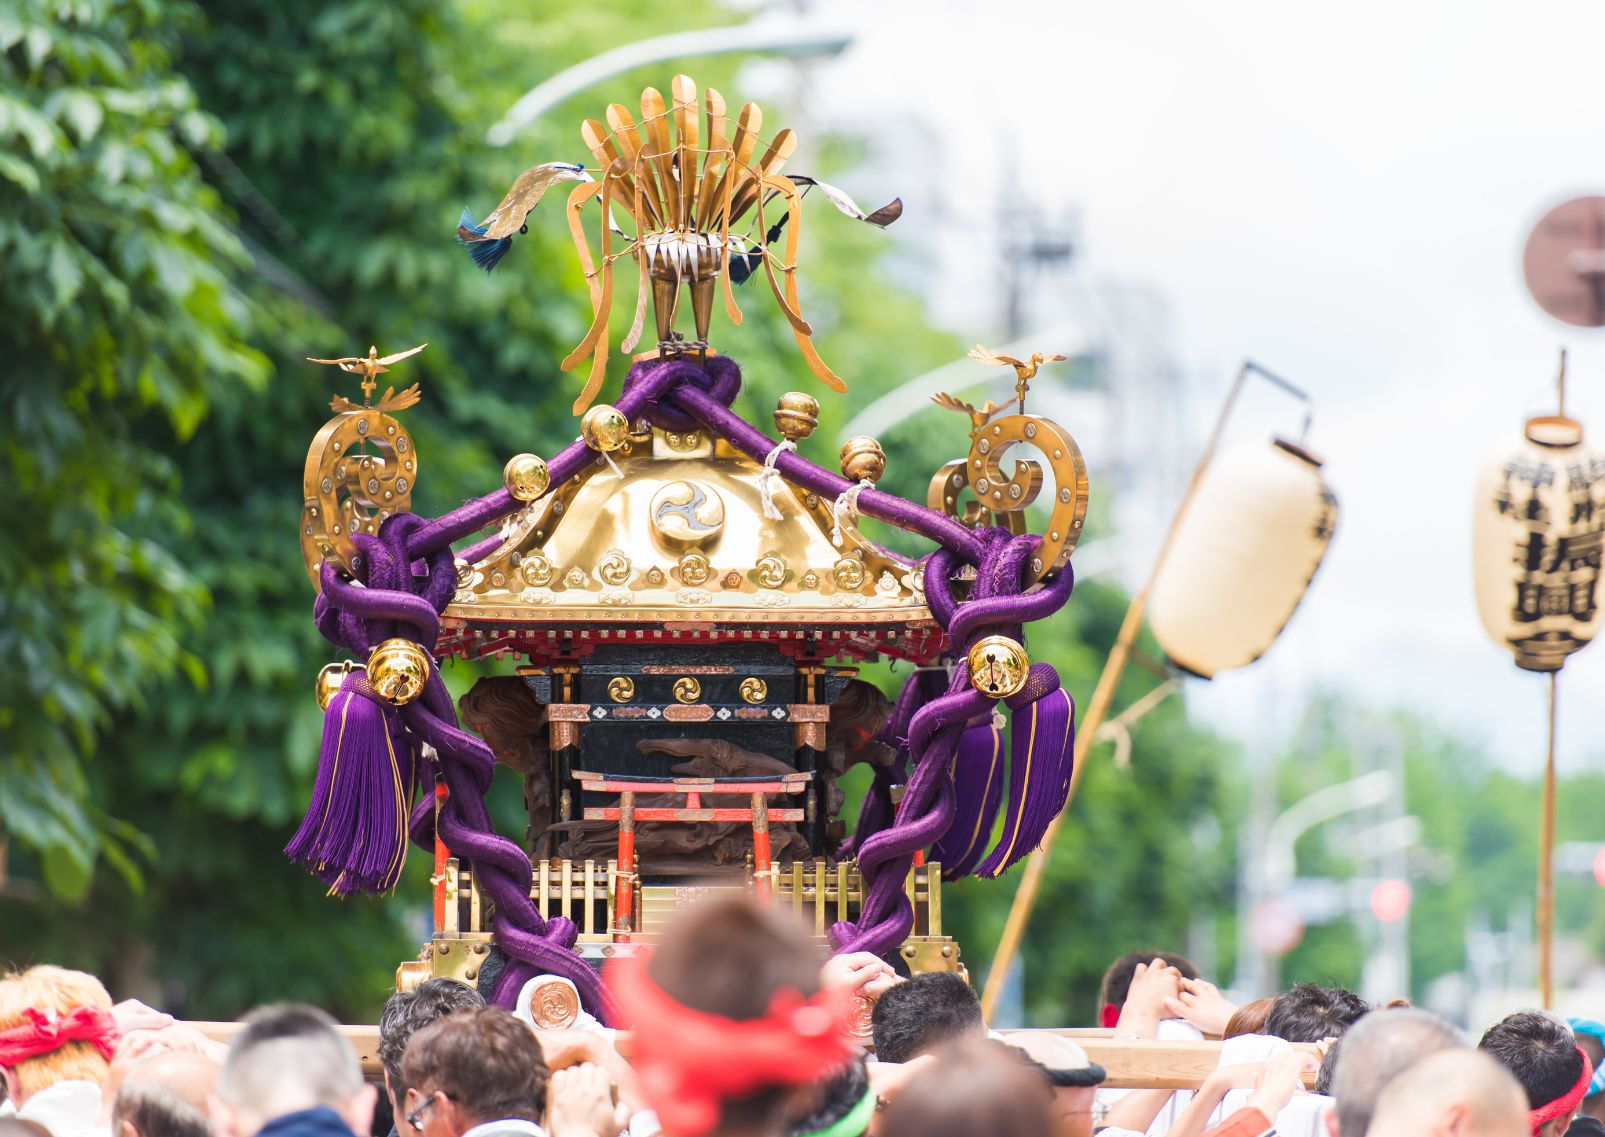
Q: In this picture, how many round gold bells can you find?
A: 7